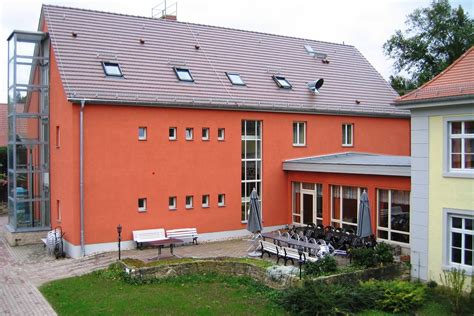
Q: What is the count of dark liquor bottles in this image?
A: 0